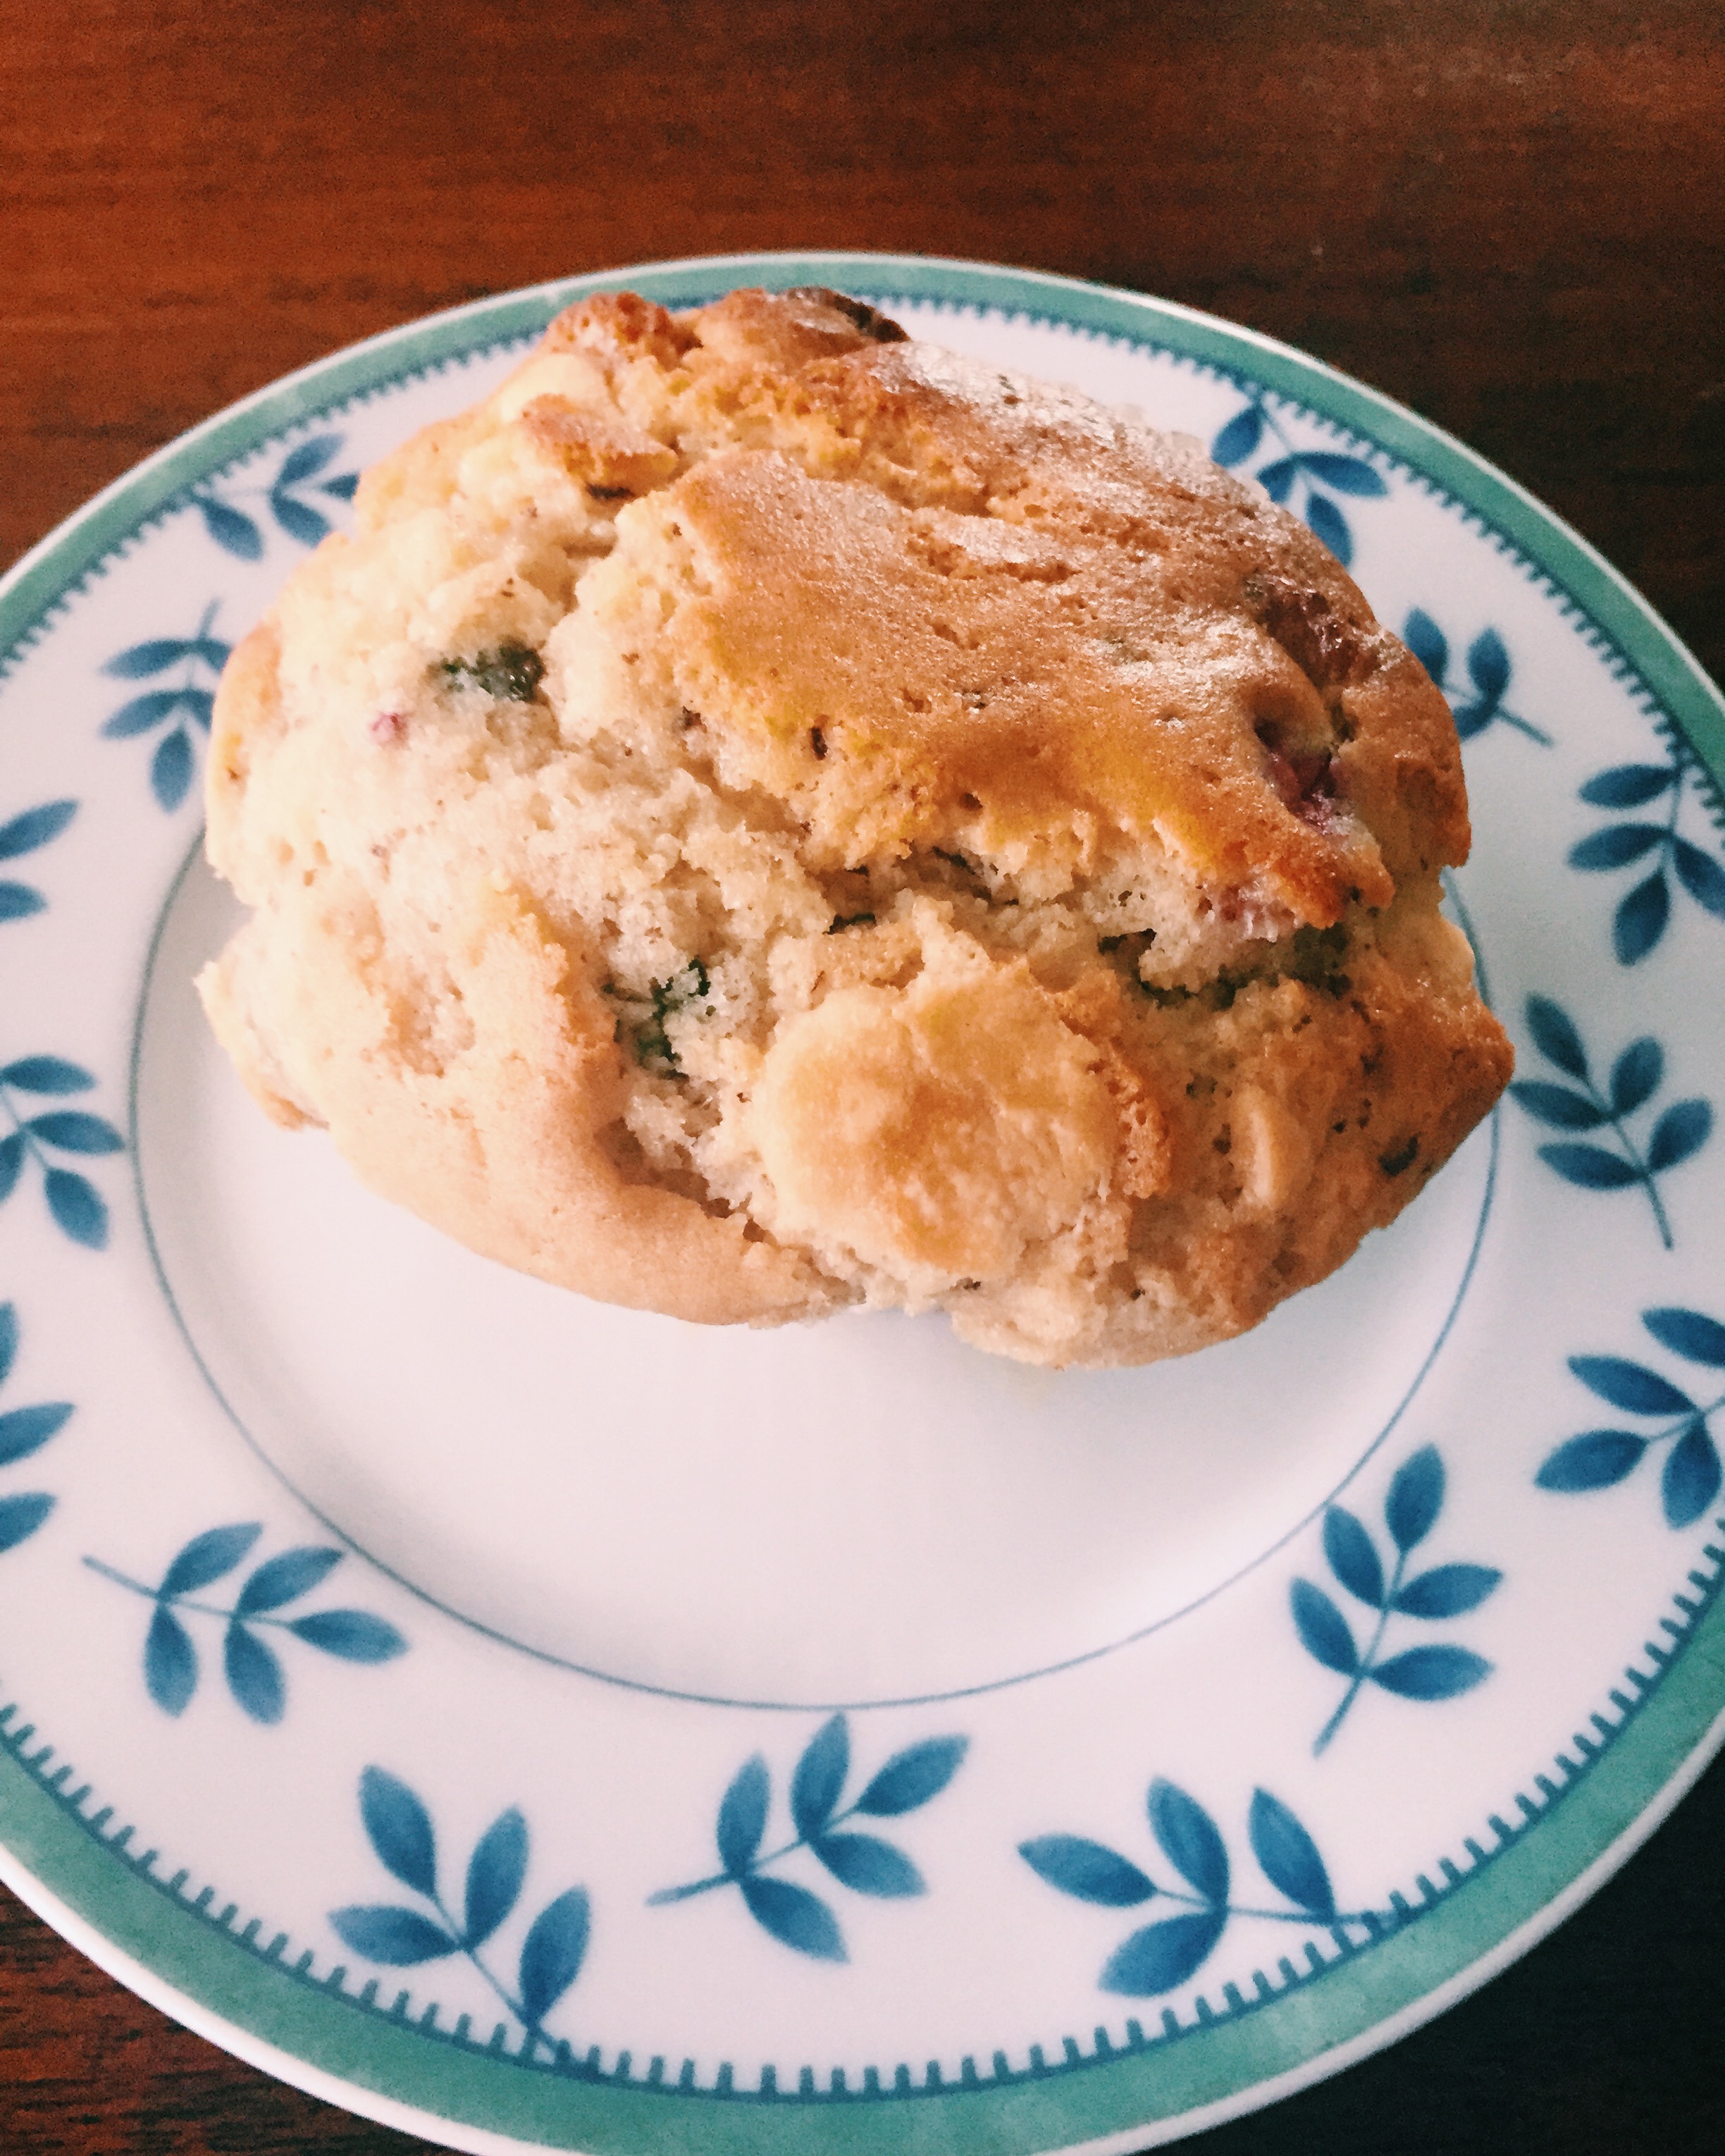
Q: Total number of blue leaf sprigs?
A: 15